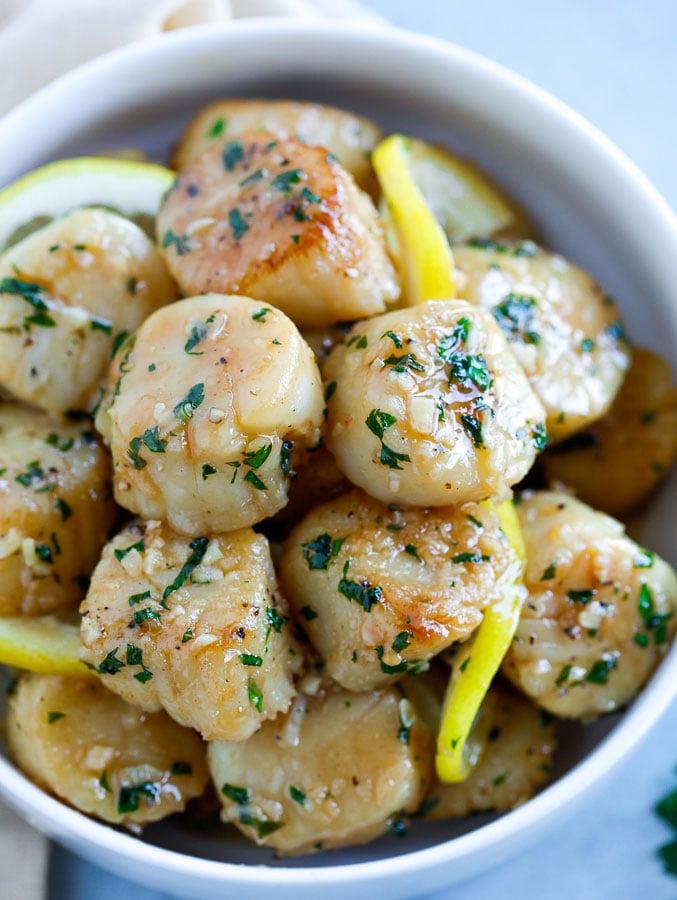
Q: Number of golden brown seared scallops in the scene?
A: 14